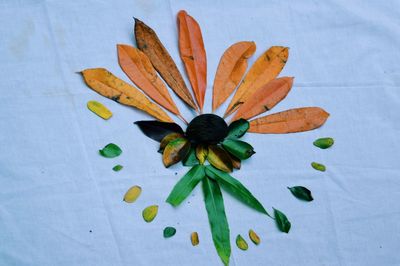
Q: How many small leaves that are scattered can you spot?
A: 13